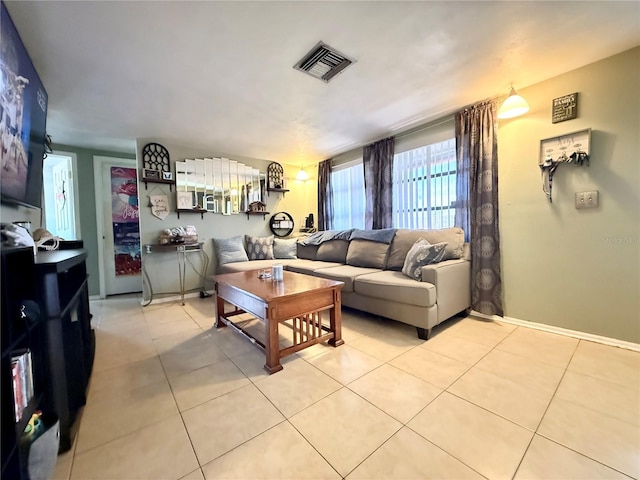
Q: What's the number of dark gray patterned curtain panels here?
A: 3